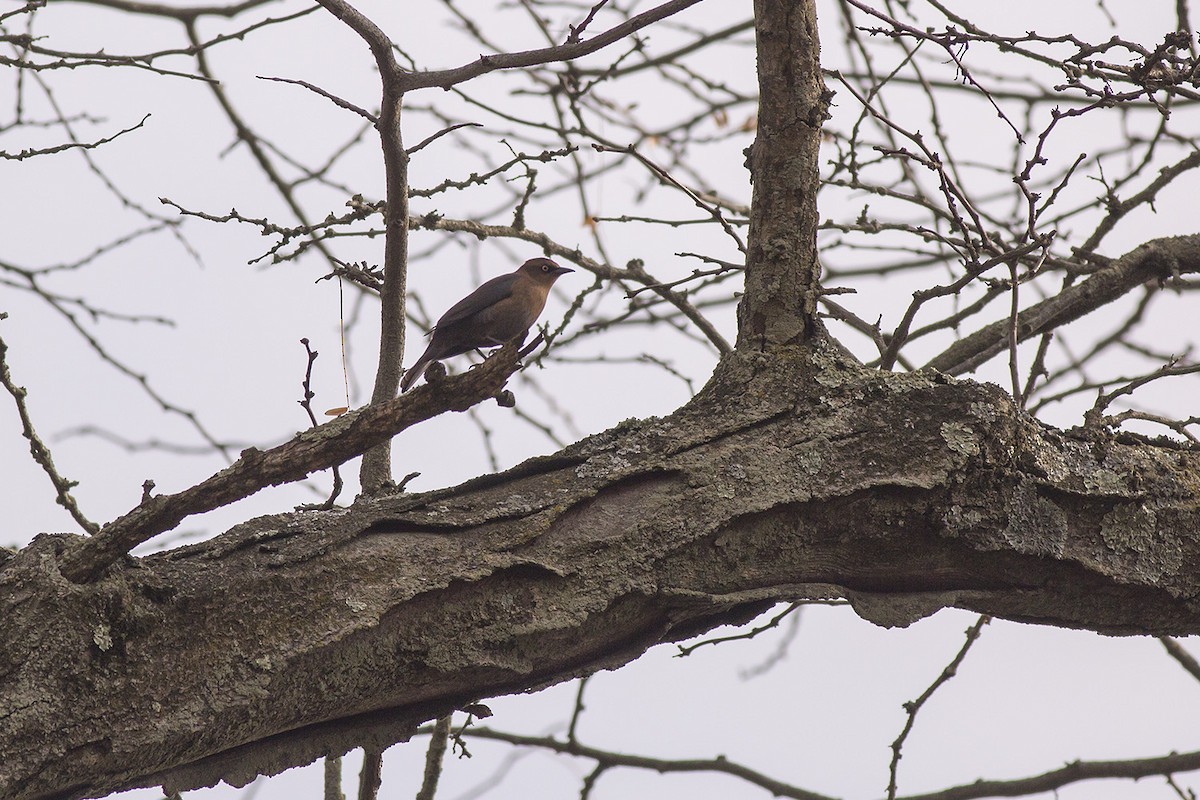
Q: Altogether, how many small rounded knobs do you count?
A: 2